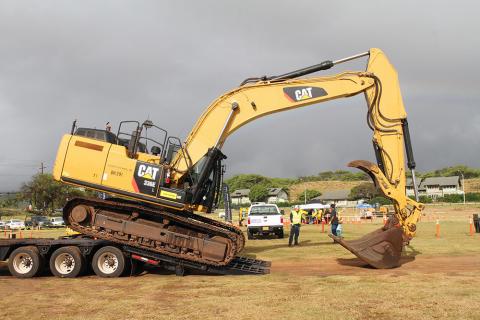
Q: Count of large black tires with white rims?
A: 3